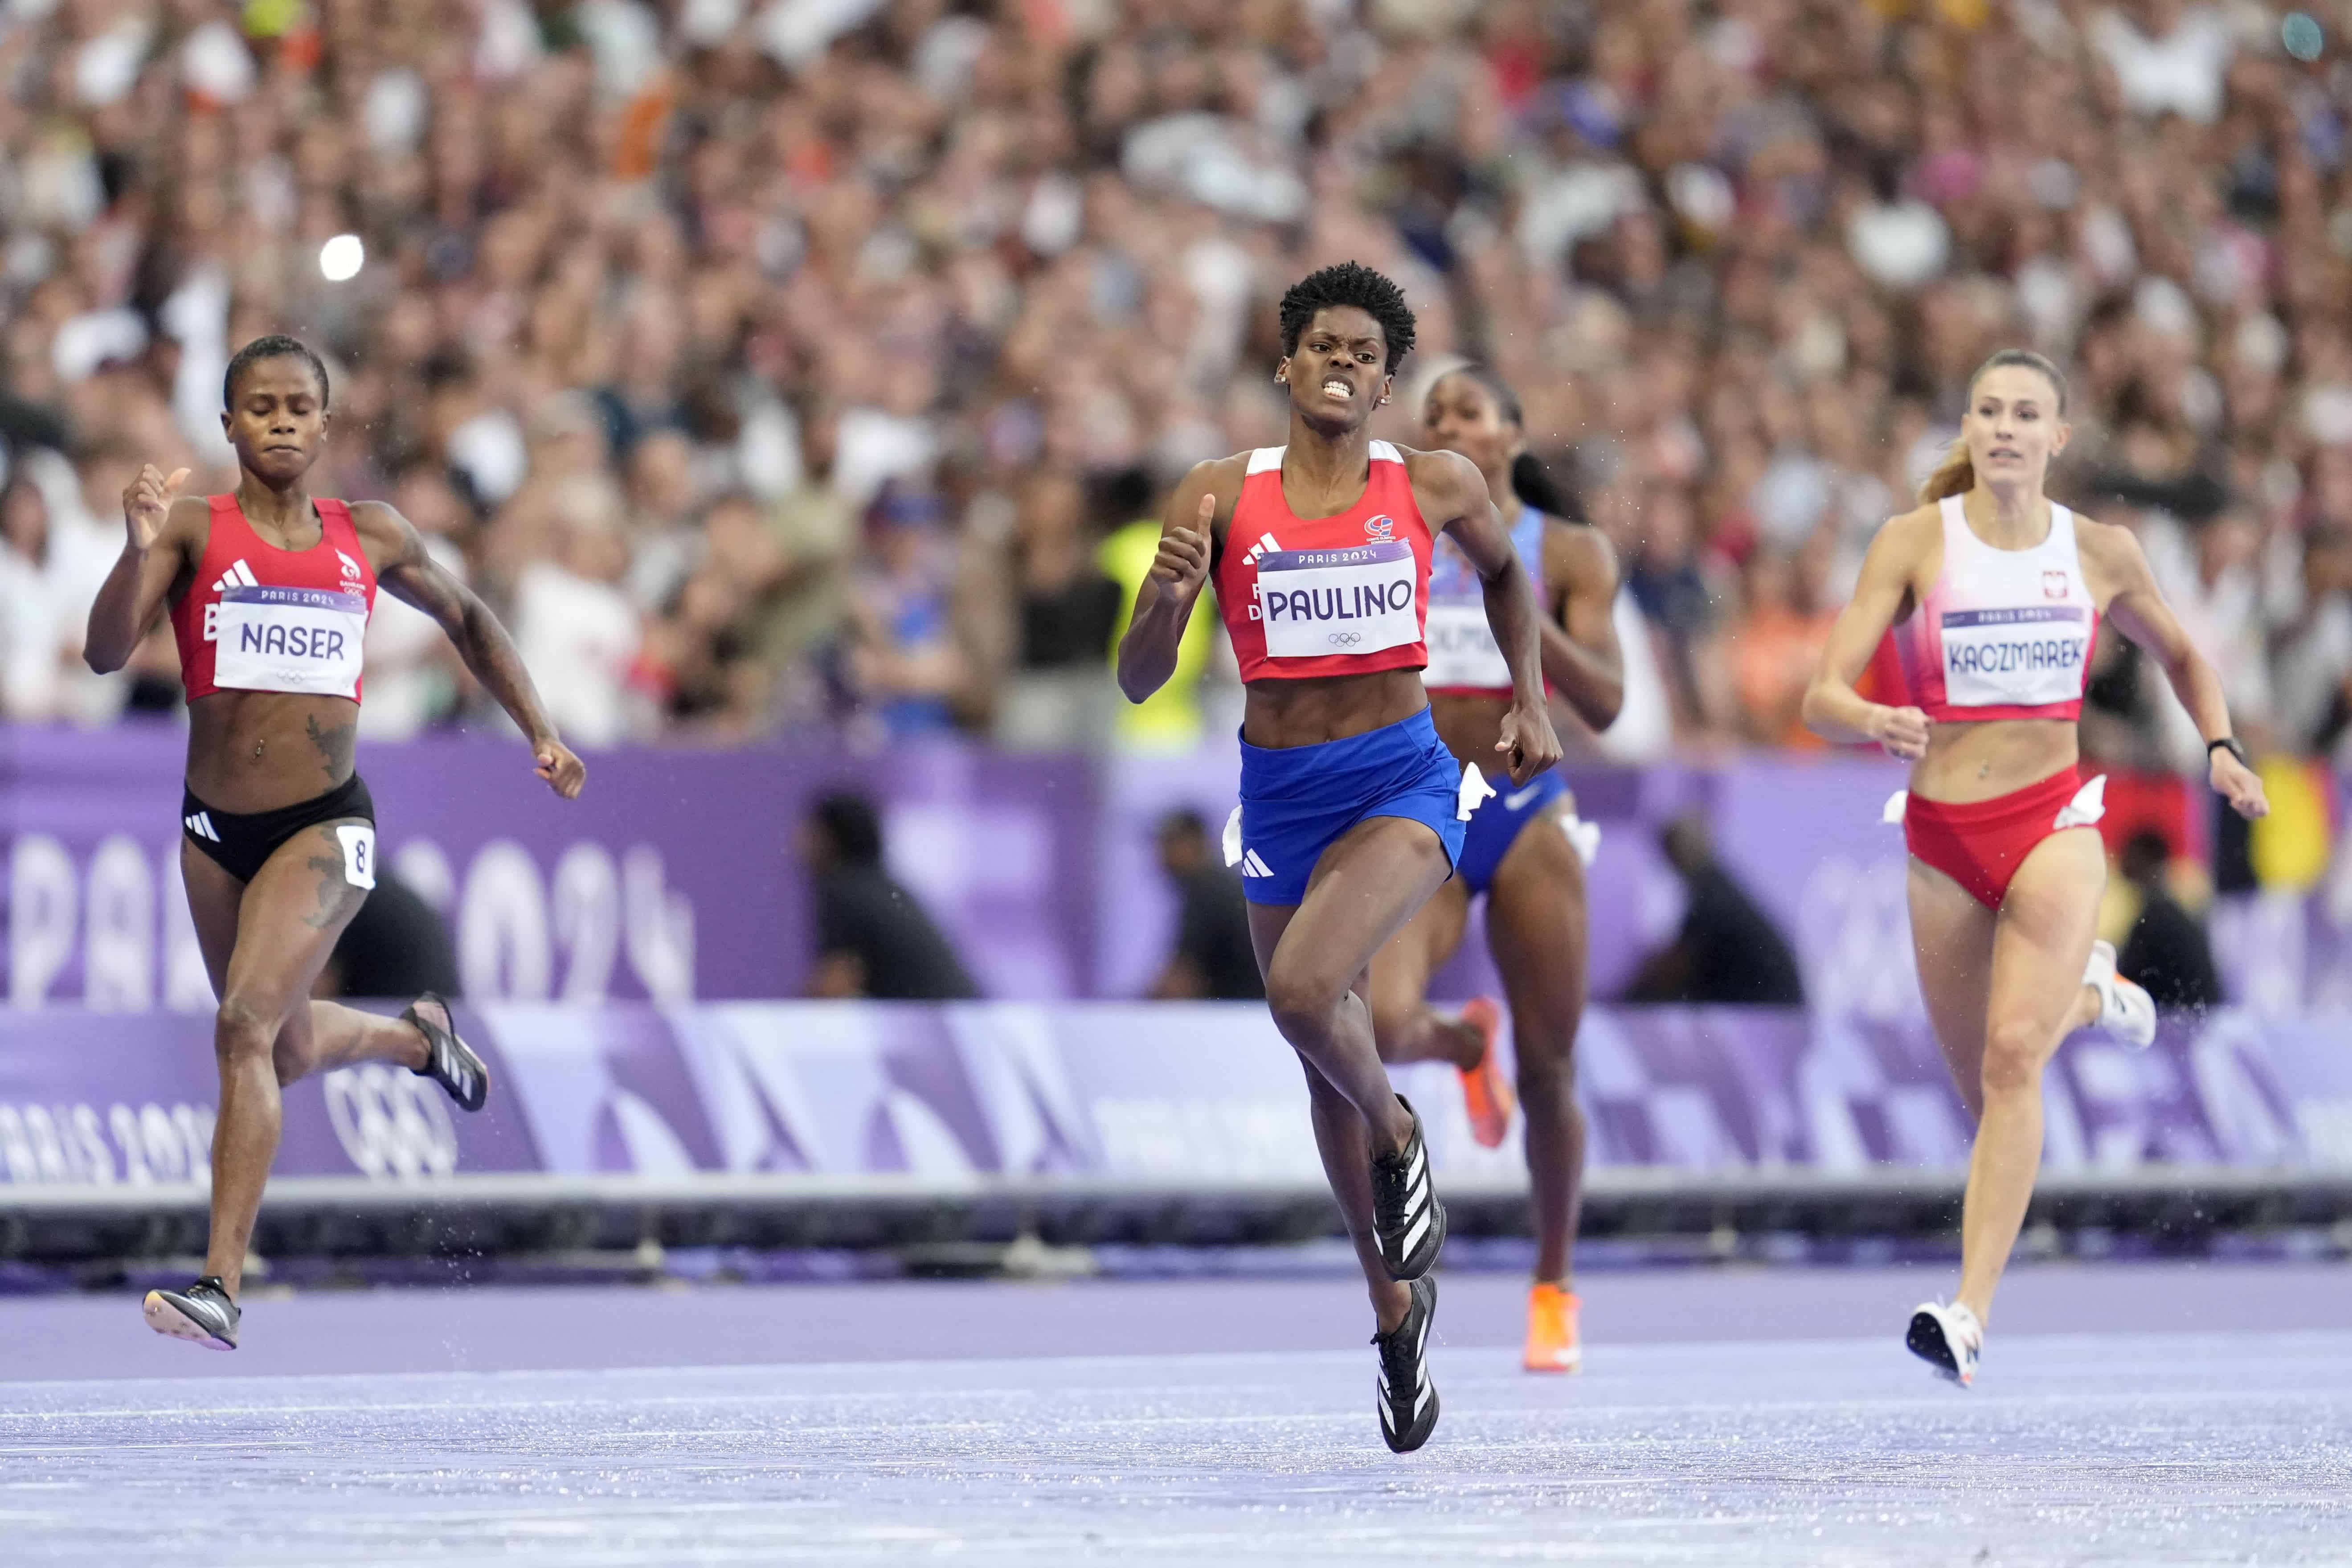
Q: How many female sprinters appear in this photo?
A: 4